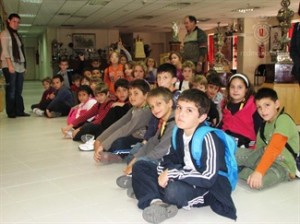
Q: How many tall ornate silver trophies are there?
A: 2